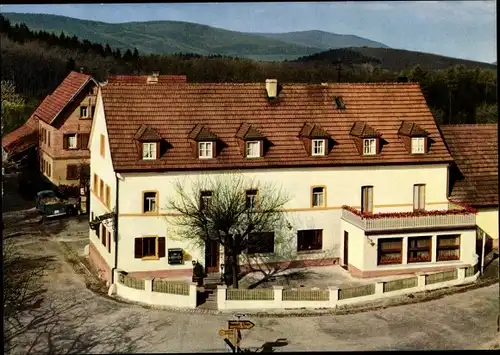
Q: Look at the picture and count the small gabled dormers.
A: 6